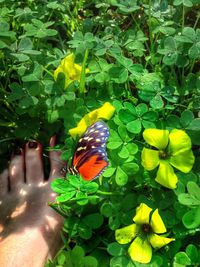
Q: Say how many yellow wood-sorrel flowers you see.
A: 4